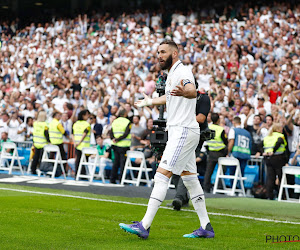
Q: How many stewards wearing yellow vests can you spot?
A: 6